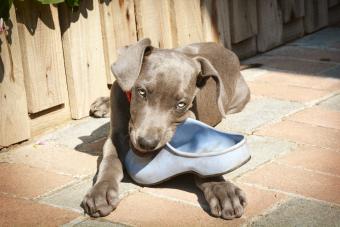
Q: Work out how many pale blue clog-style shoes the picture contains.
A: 1